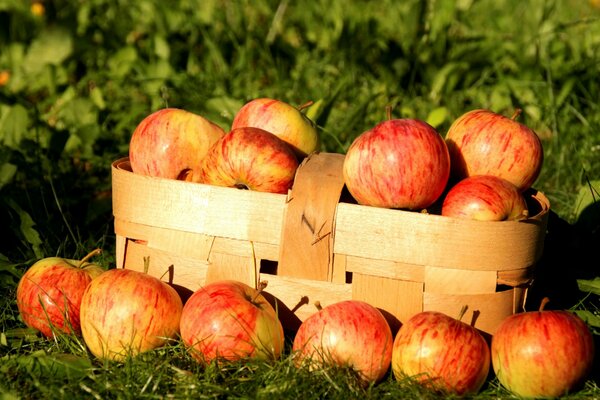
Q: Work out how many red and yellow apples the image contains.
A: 12